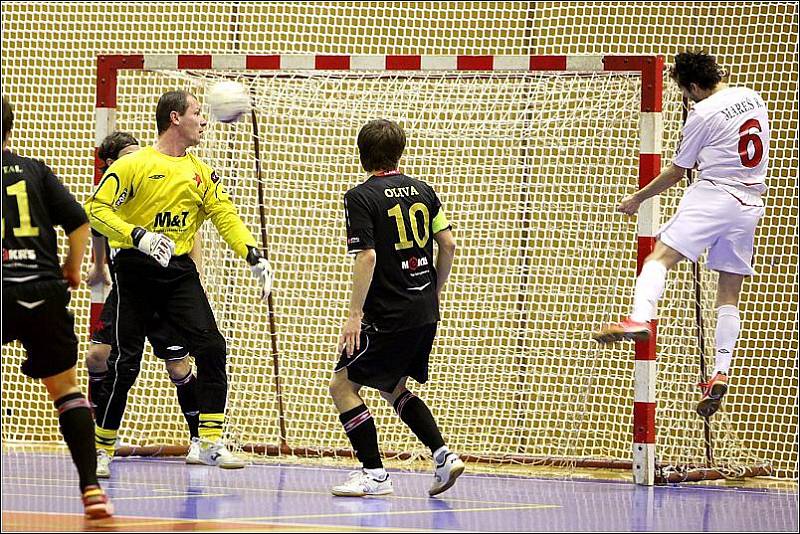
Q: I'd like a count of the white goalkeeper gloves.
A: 2